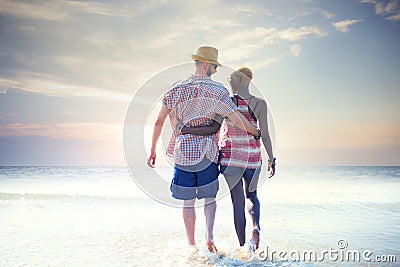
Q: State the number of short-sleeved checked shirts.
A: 1